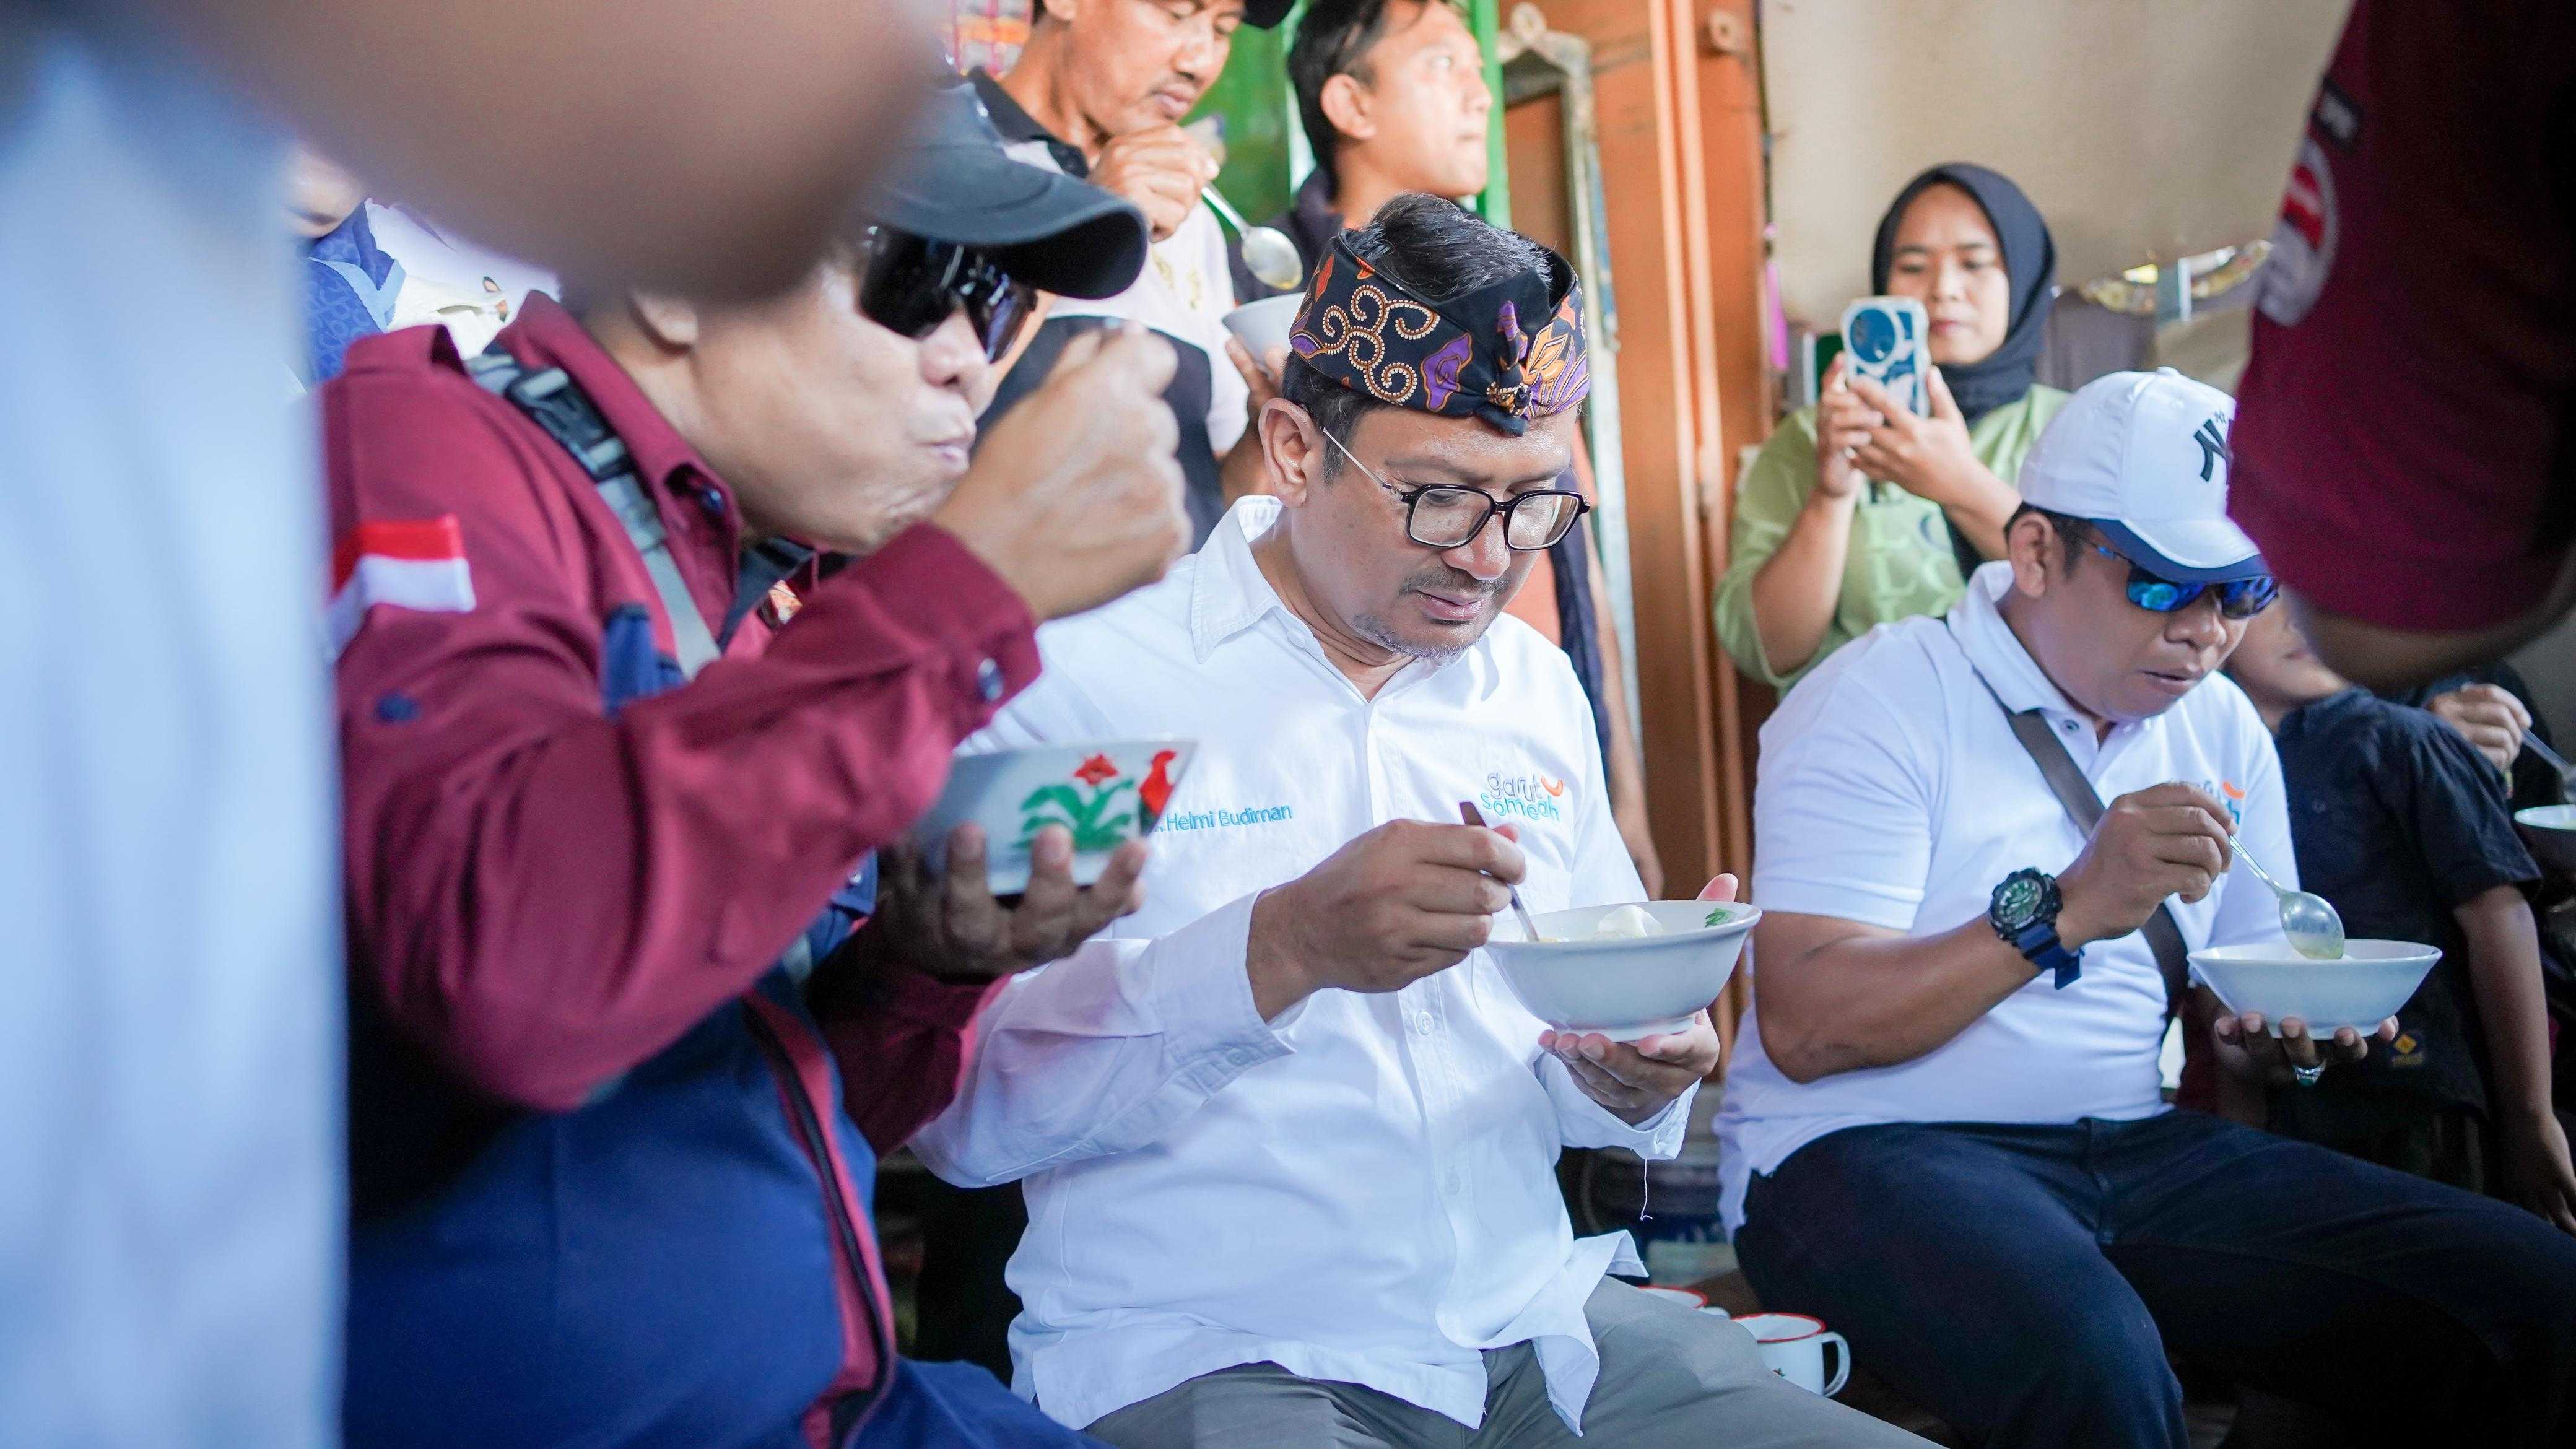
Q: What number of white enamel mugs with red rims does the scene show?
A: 2